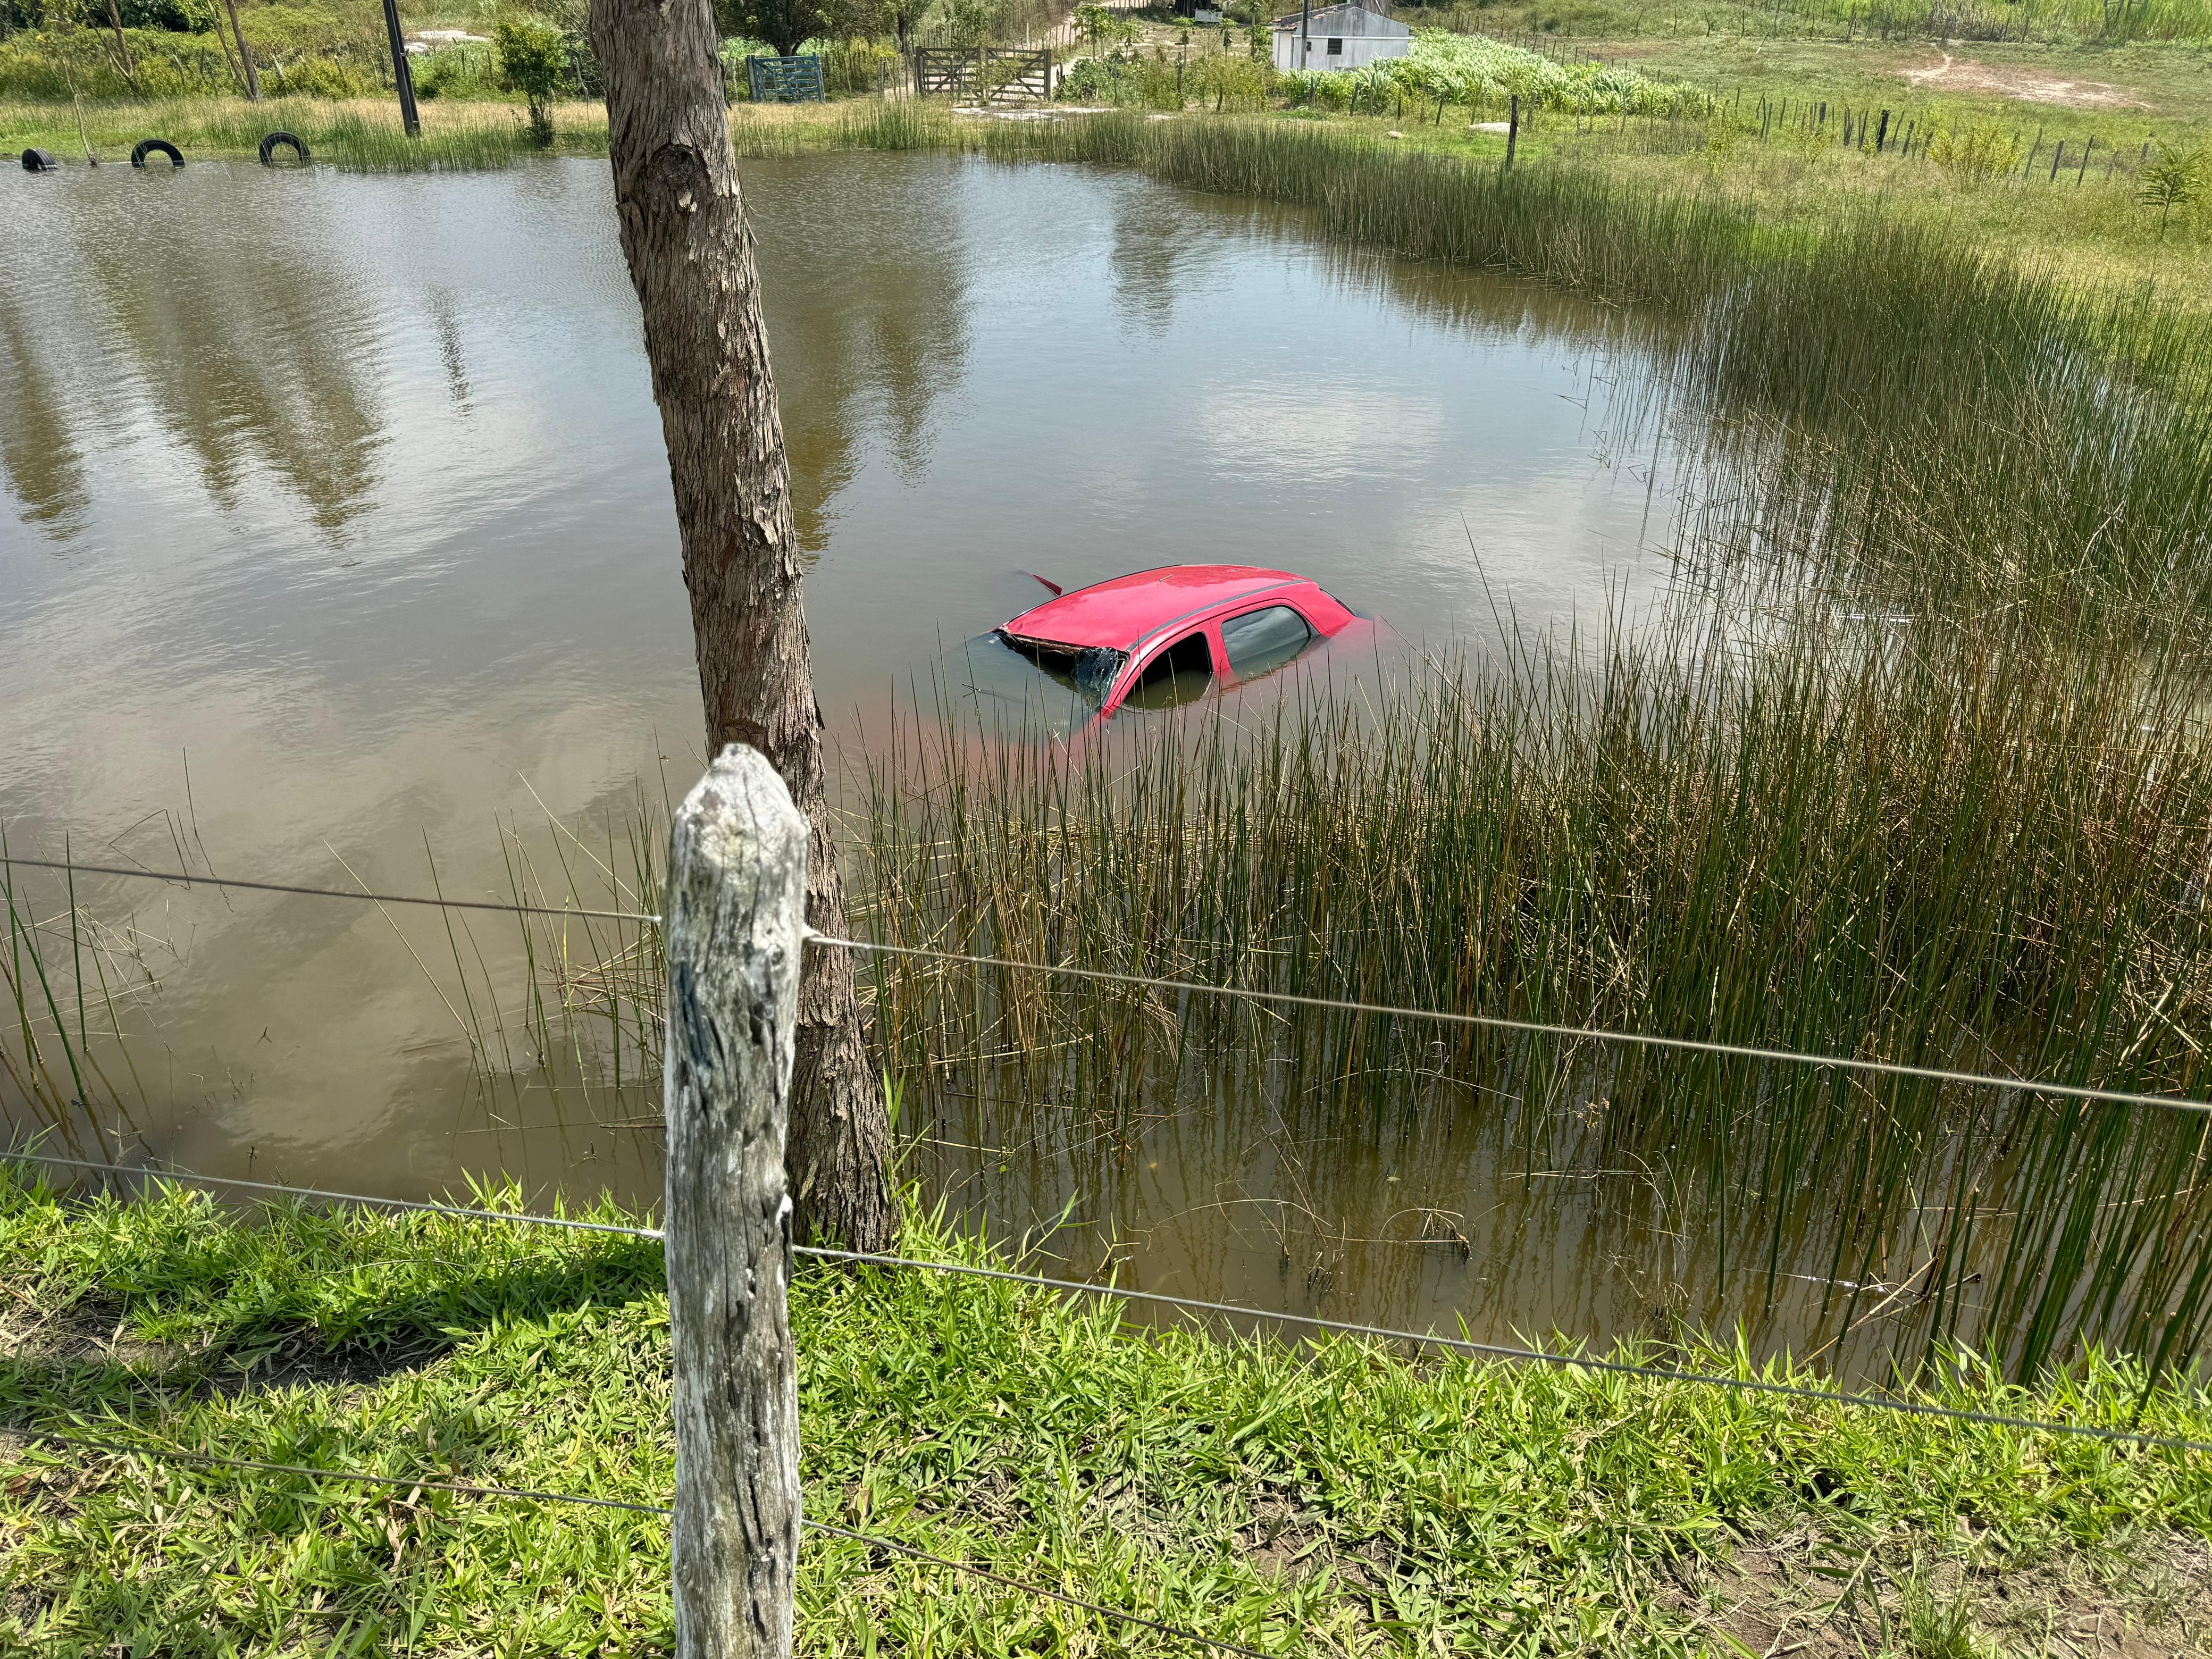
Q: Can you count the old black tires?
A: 3